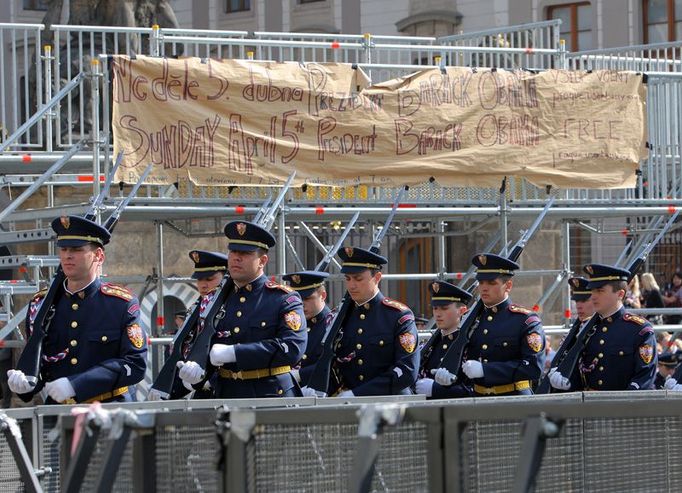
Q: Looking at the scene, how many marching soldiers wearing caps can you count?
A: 9